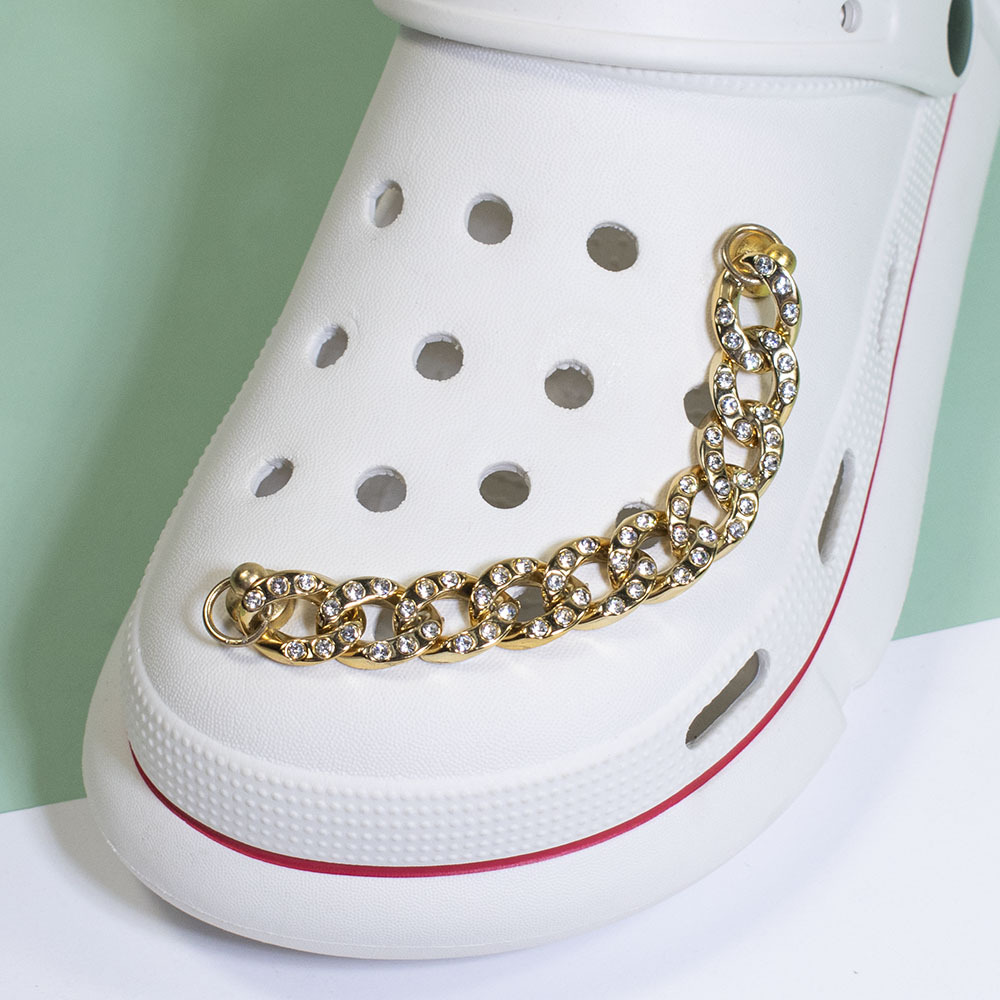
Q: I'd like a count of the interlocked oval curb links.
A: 10